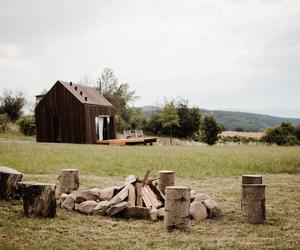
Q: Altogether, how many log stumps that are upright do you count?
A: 7